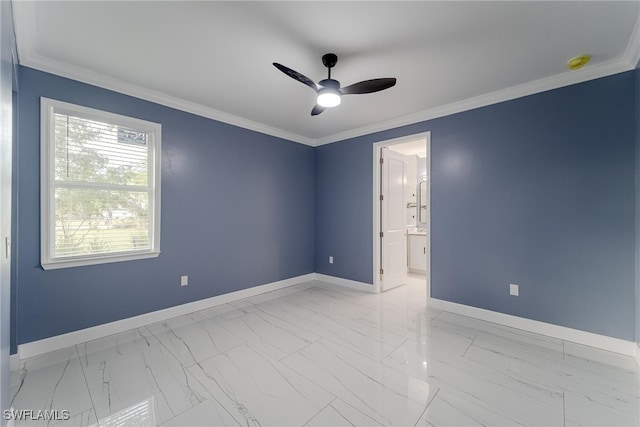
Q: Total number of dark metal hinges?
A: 4